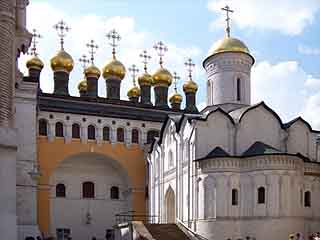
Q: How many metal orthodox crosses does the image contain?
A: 11